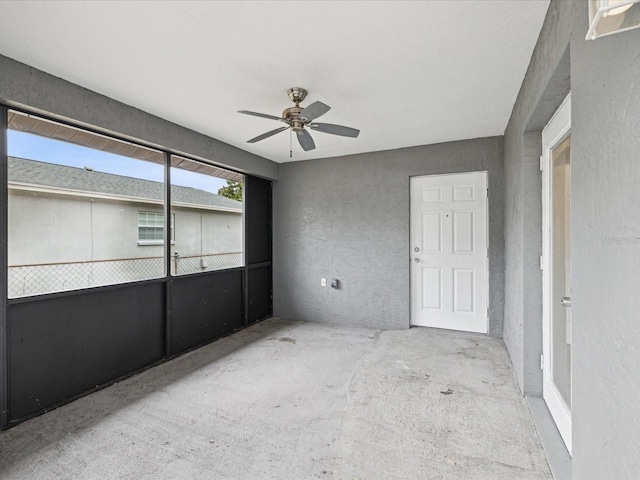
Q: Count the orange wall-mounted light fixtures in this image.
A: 0